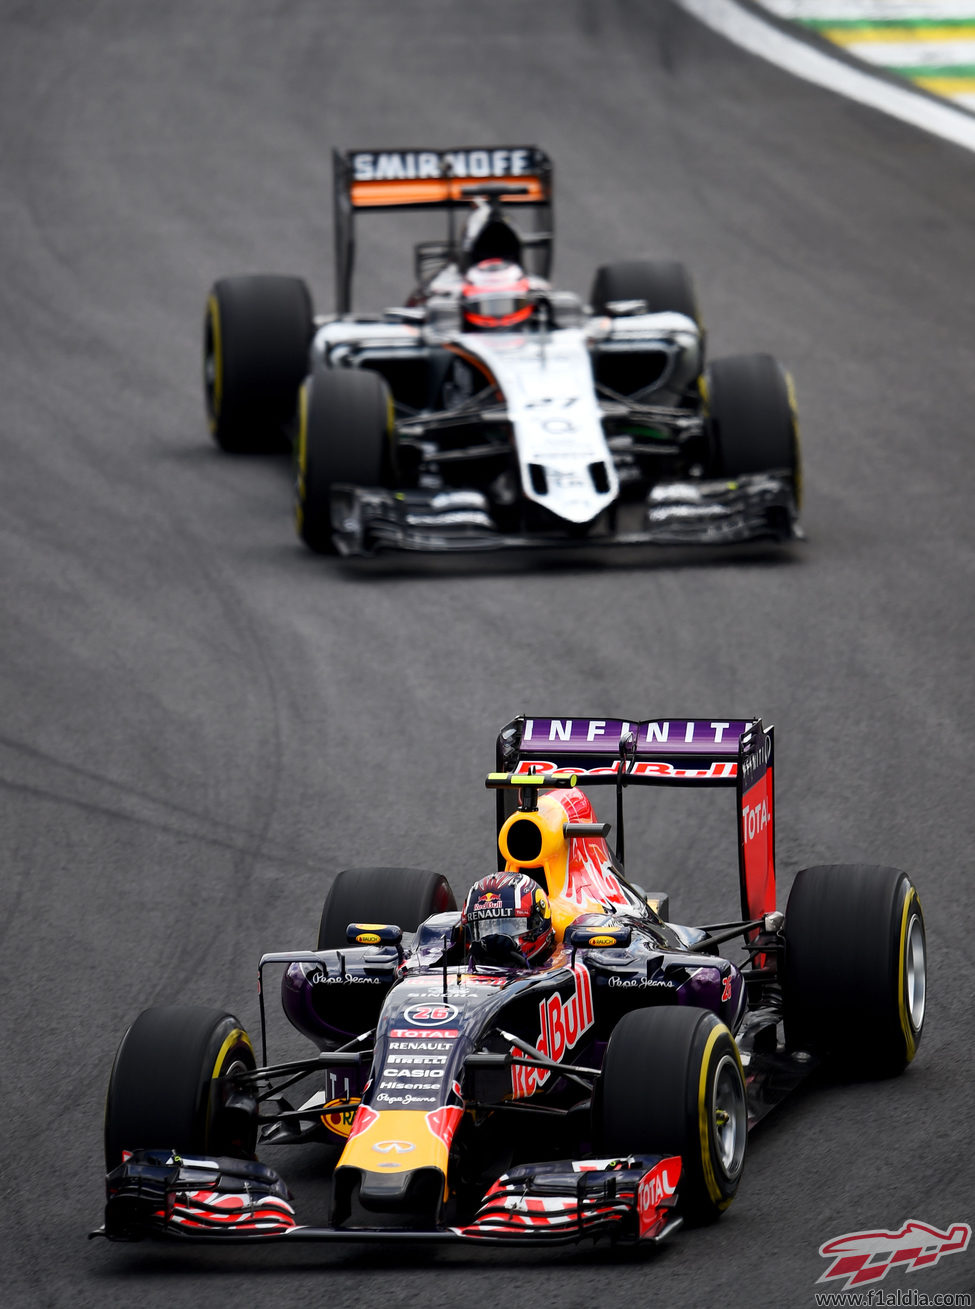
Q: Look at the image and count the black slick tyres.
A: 8